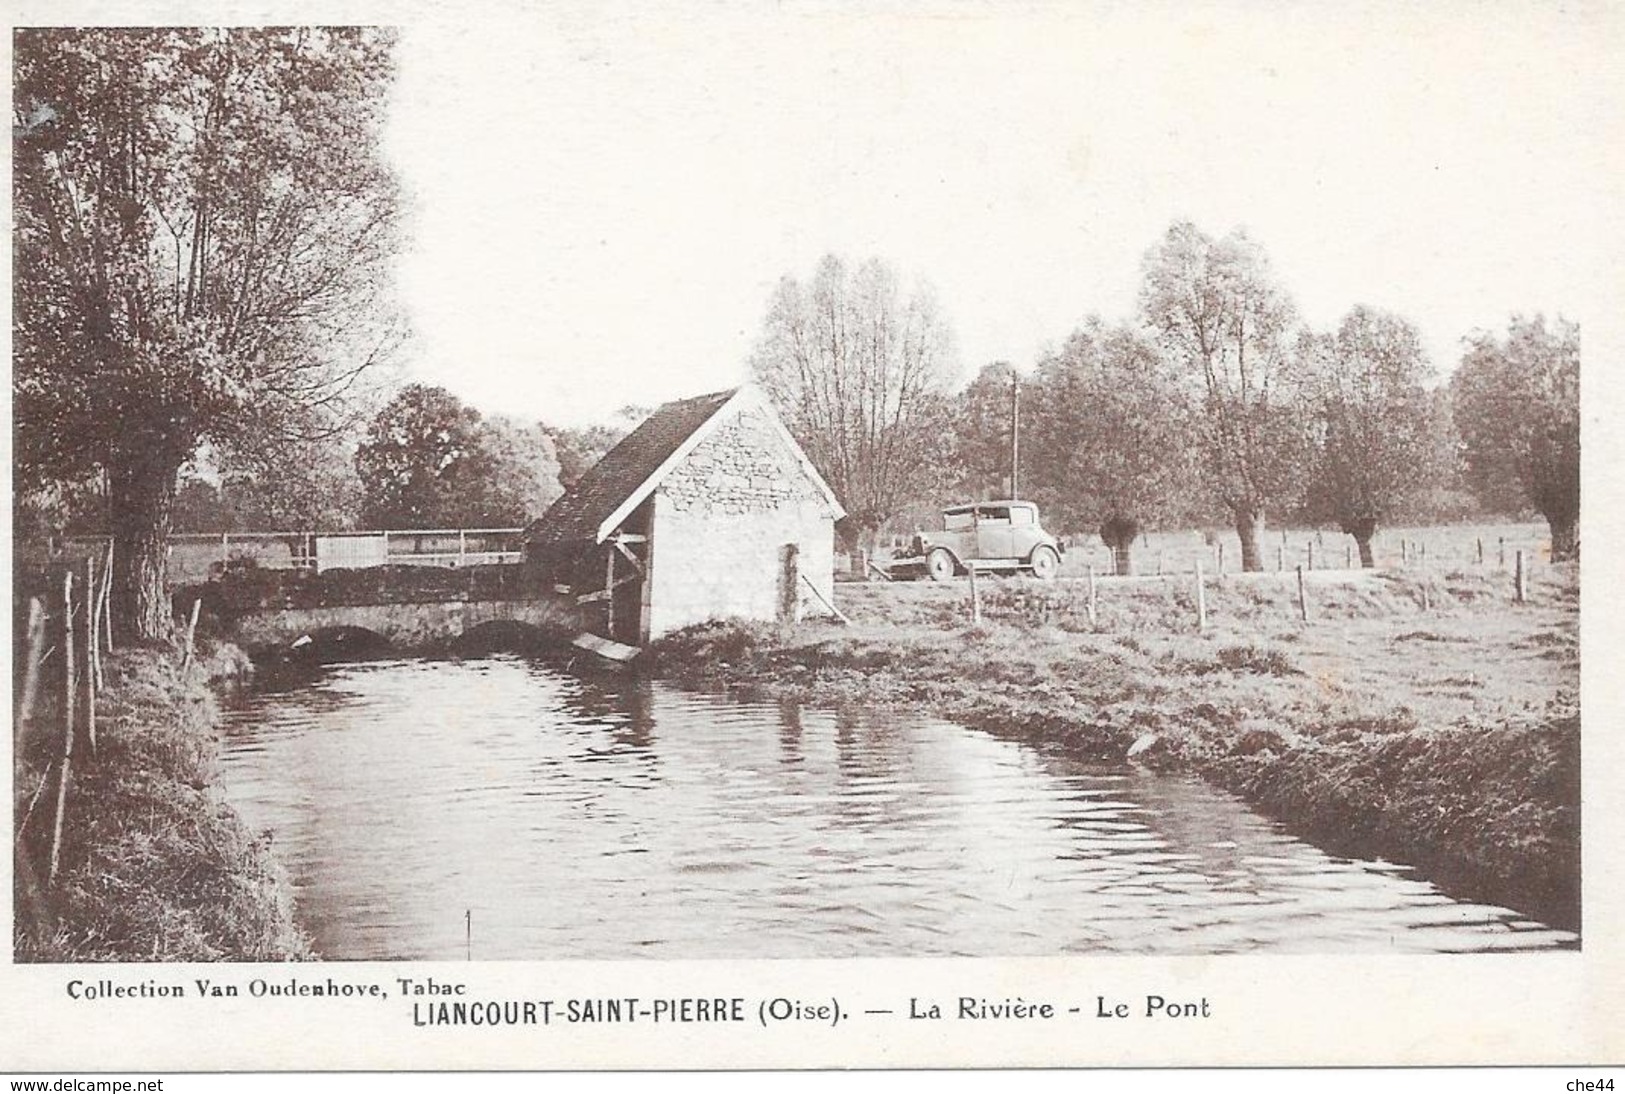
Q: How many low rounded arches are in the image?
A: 2